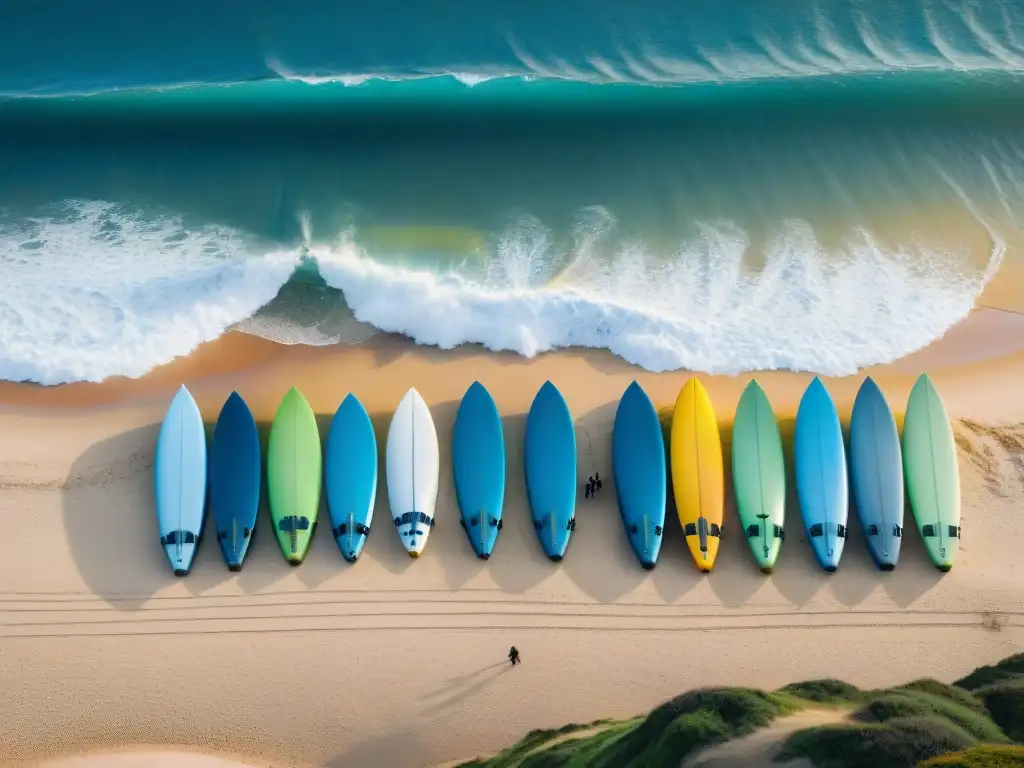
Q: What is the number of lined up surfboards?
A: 13